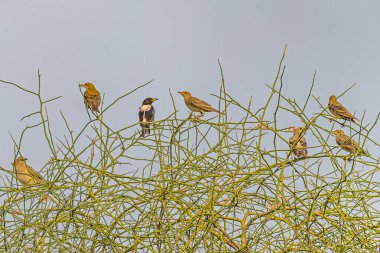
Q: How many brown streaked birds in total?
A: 6